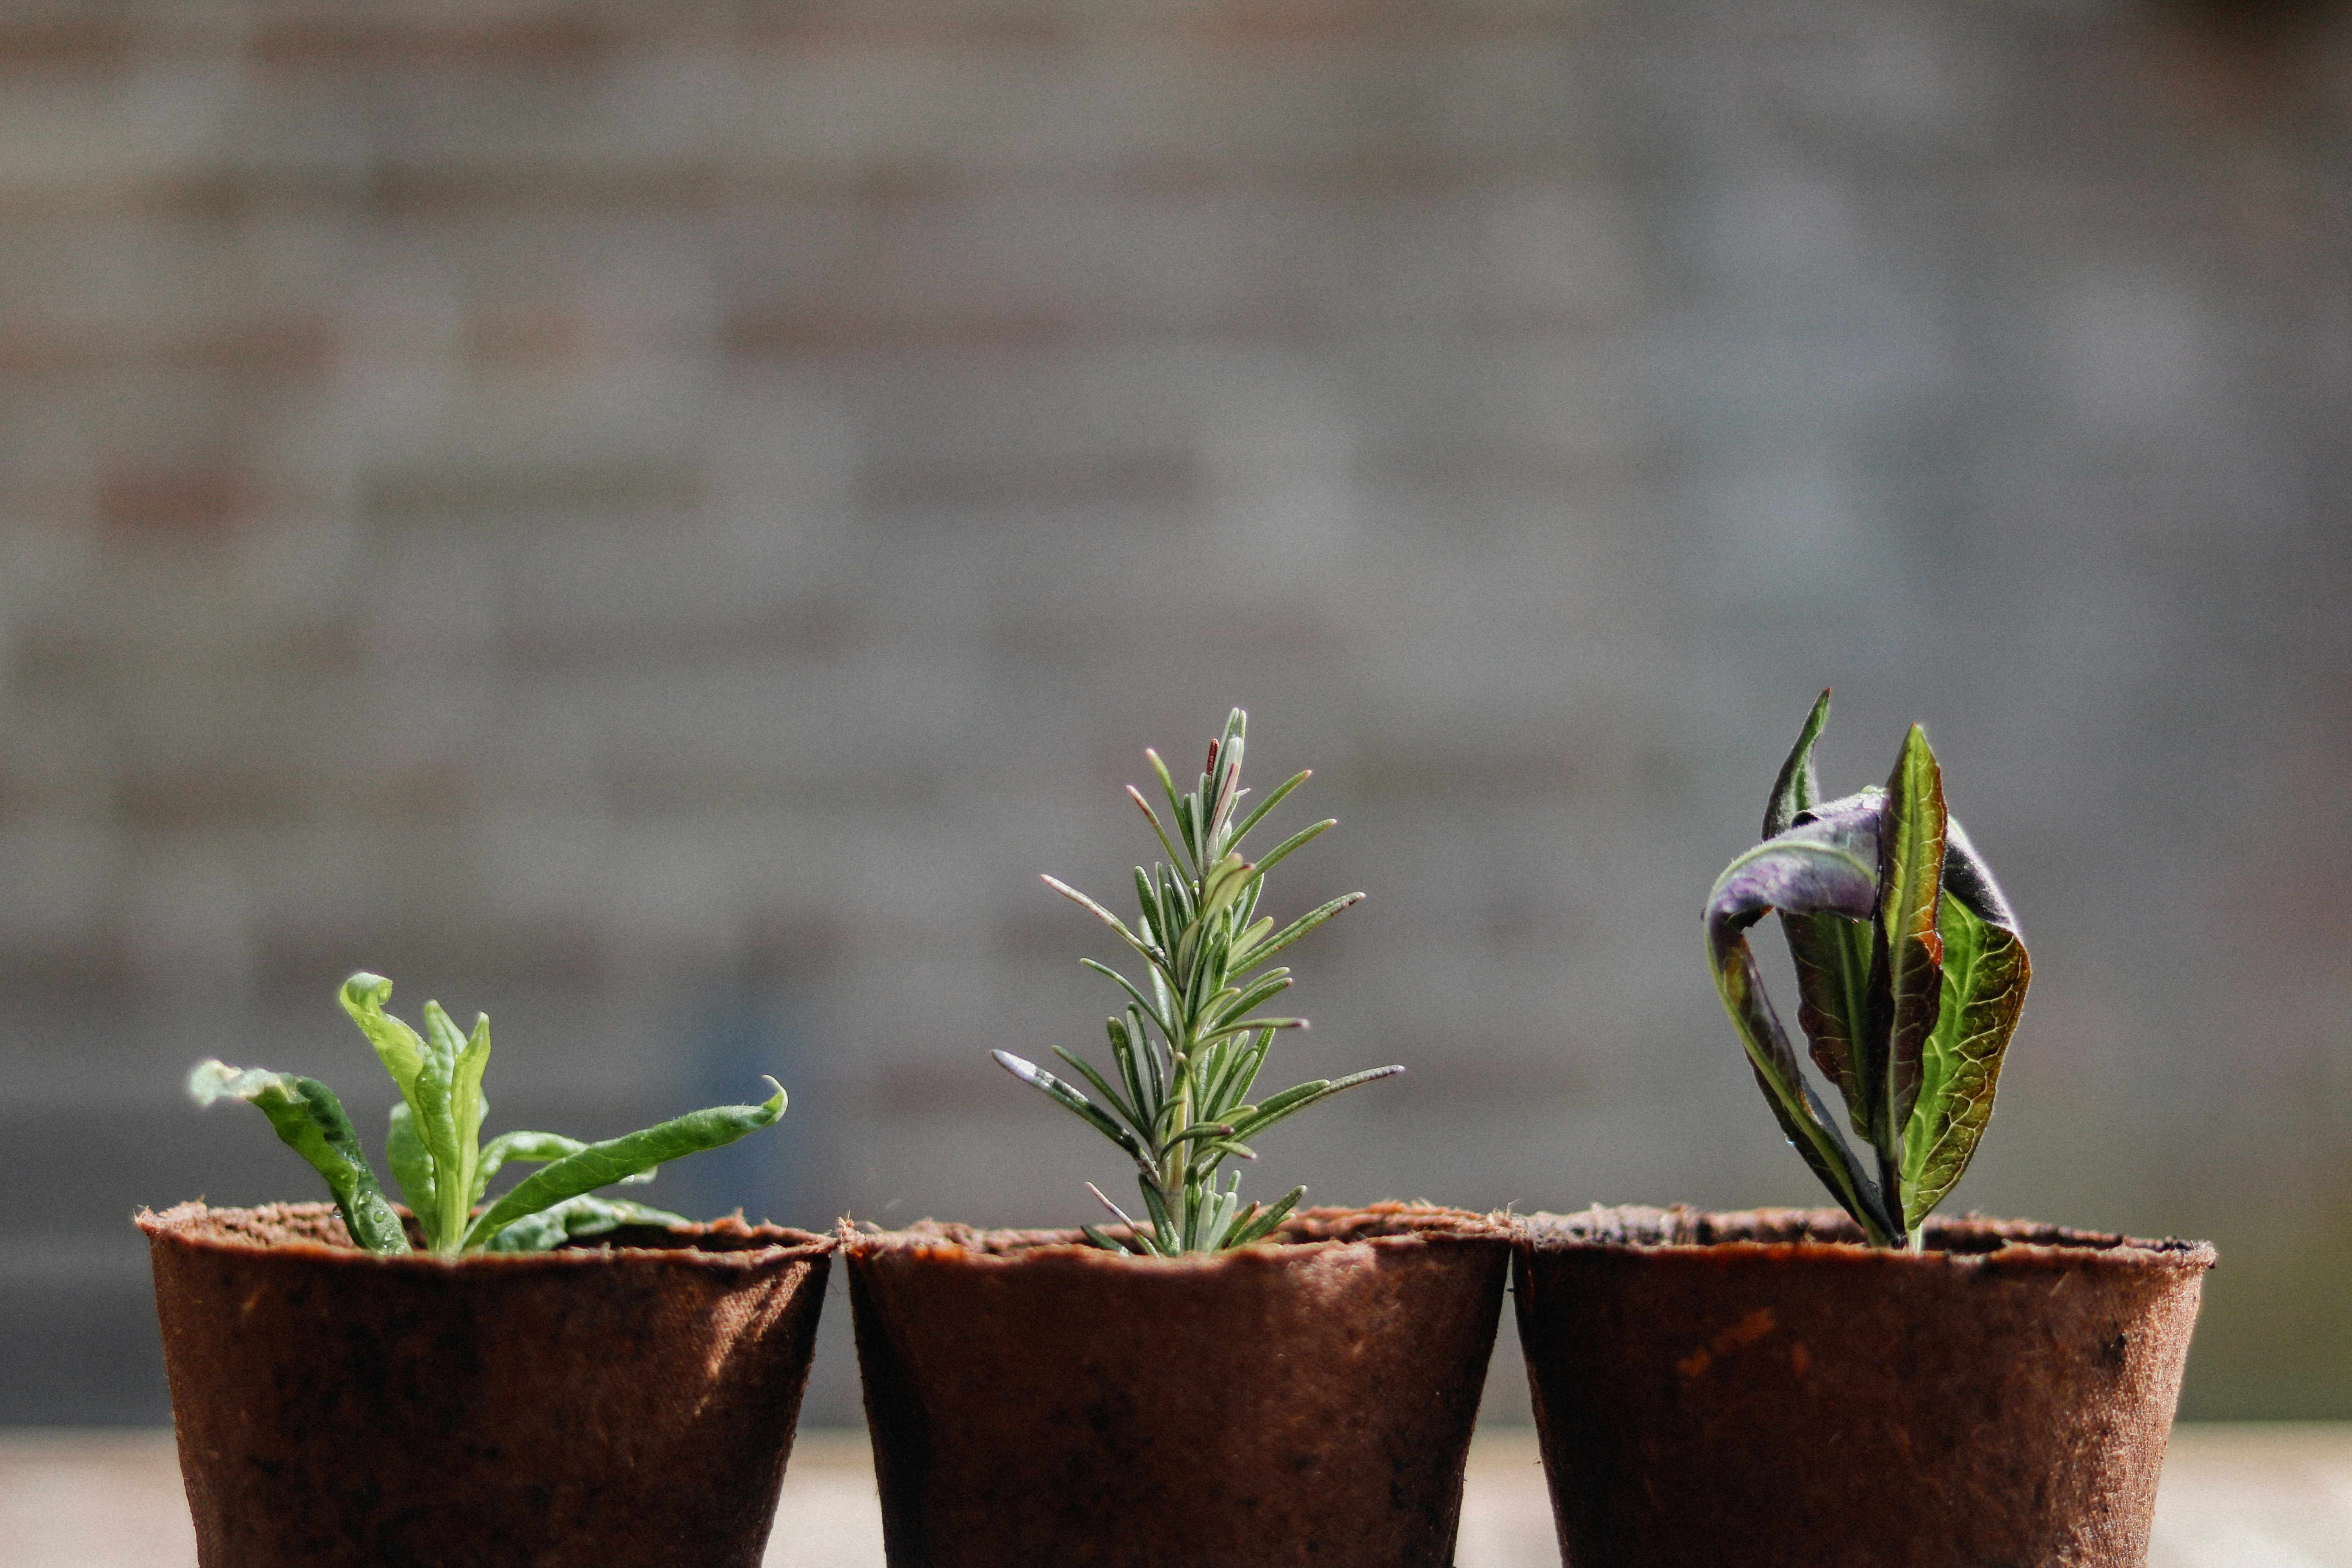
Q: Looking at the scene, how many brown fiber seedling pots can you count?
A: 3